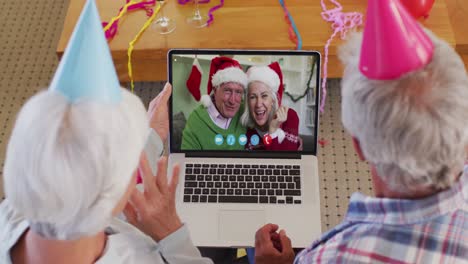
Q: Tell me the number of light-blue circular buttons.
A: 4